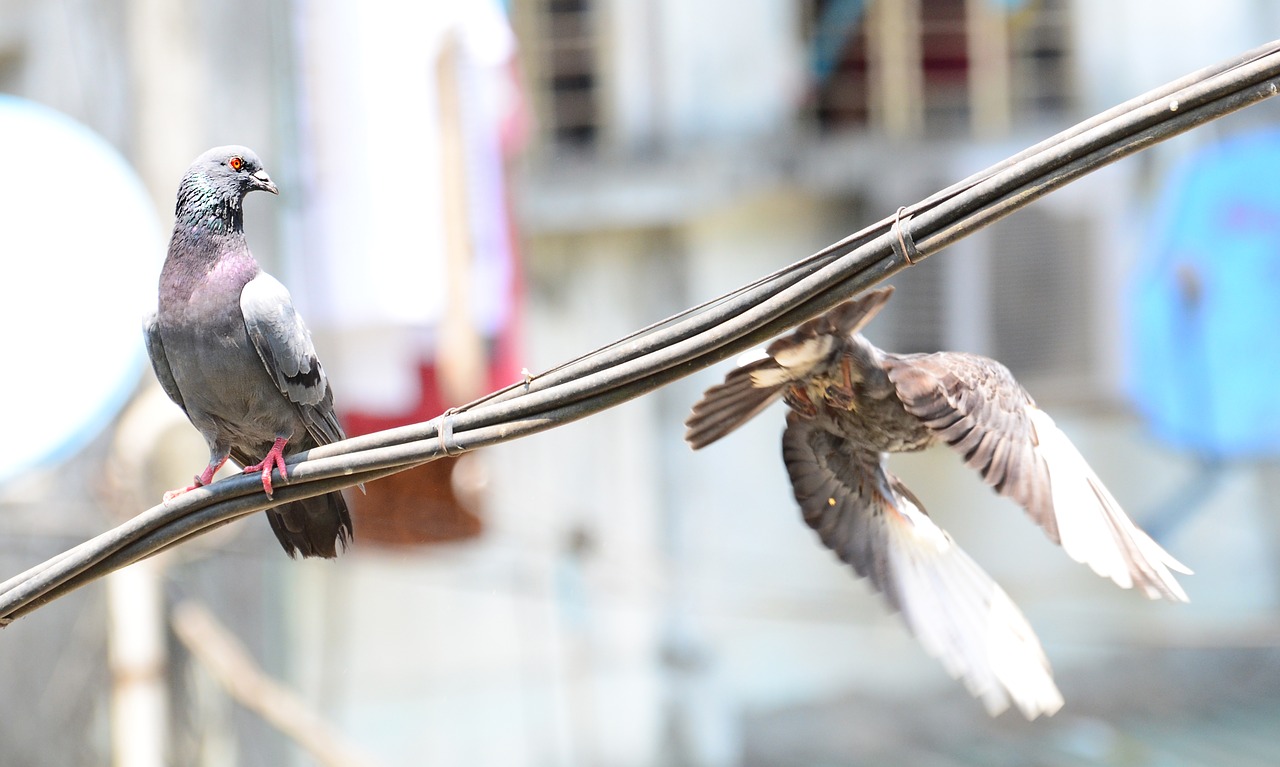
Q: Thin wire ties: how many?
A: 2